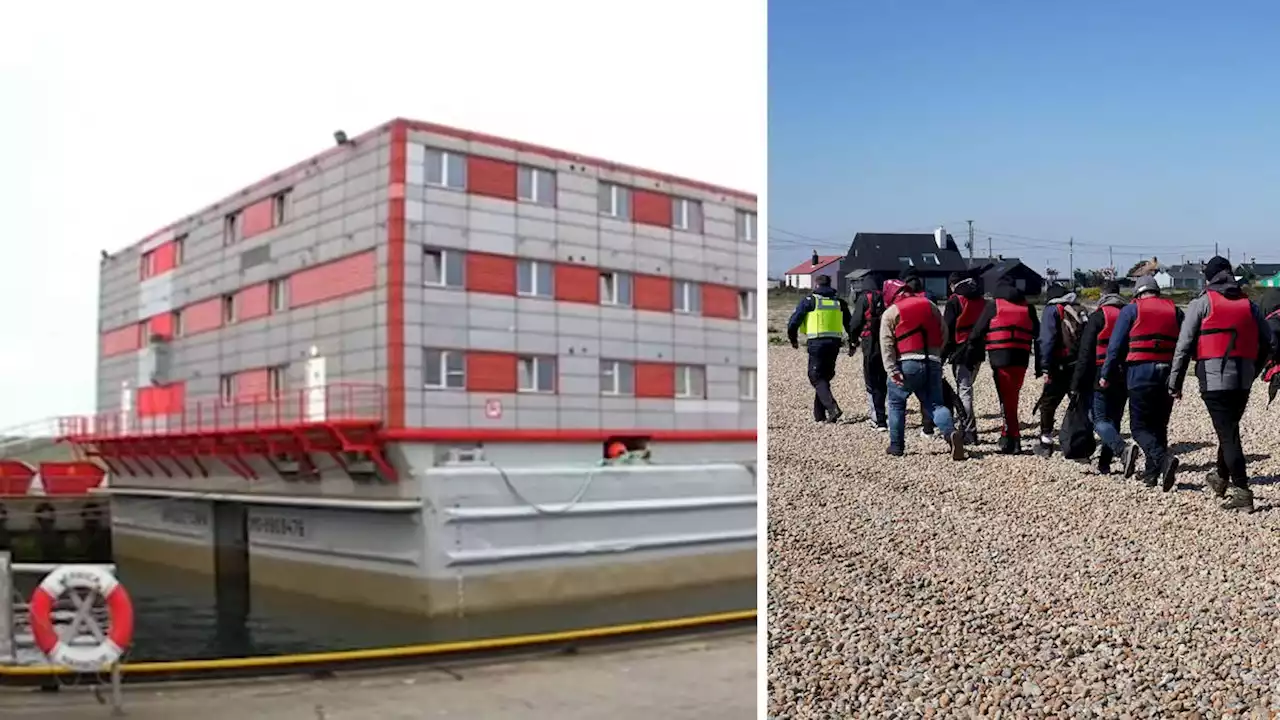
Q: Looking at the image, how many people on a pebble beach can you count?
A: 11